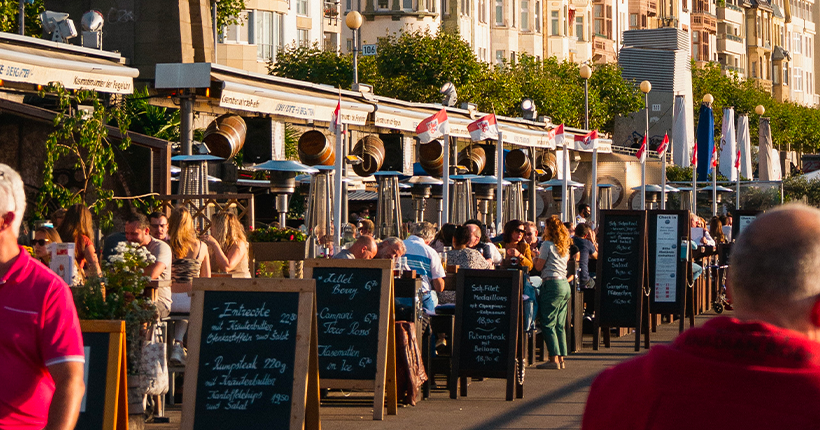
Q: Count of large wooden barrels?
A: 7